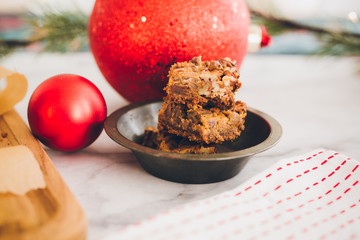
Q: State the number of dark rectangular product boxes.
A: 0